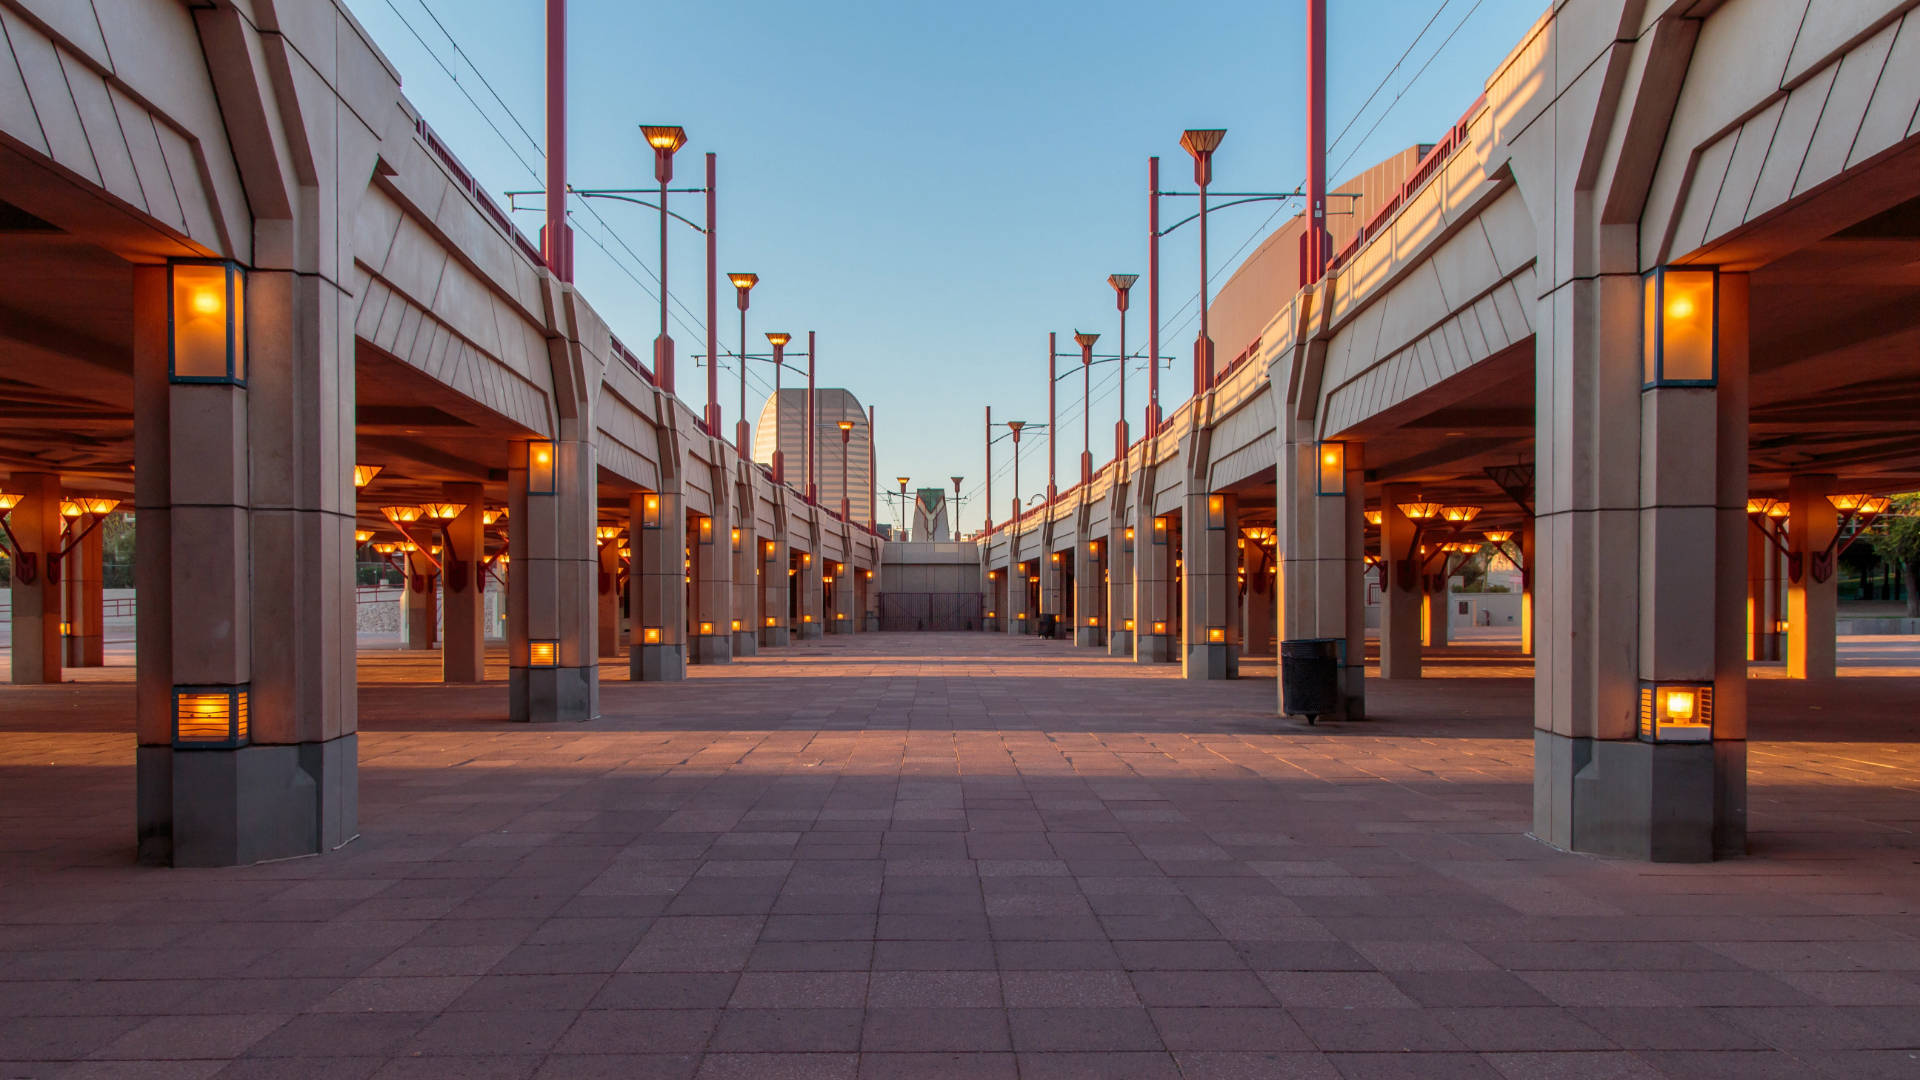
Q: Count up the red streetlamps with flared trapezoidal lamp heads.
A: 10